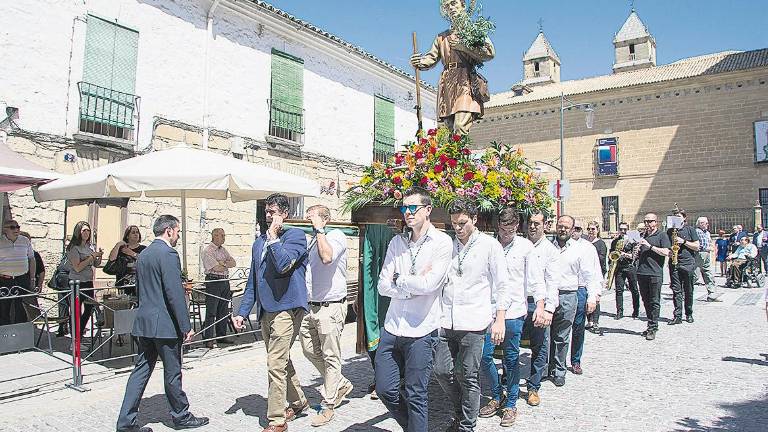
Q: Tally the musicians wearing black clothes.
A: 3